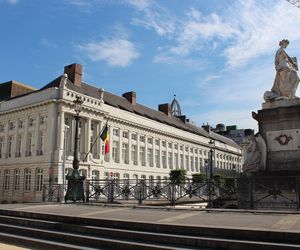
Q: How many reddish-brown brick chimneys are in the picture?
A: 3